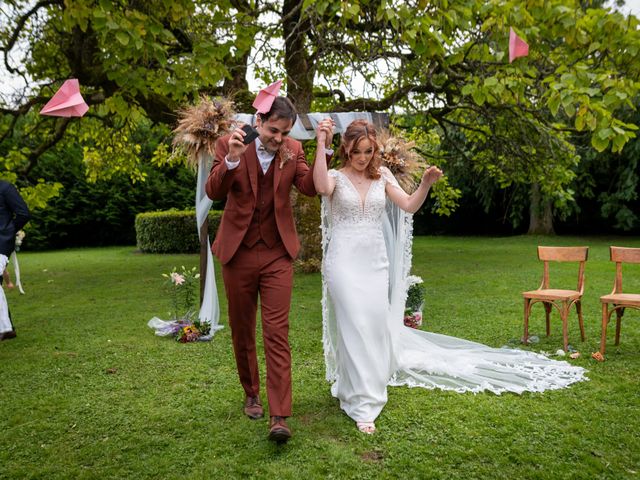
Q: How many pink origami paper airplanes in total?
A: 3